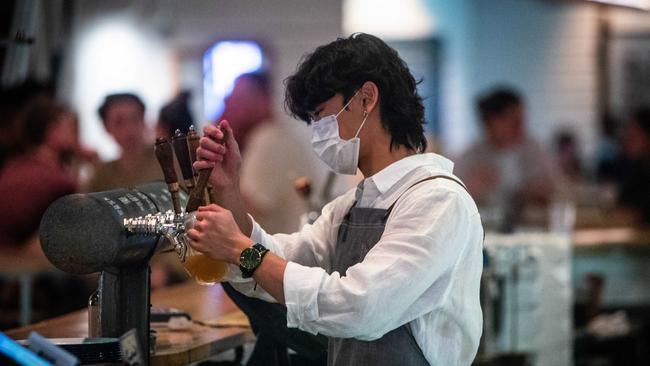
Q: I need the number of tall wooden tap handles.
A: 4